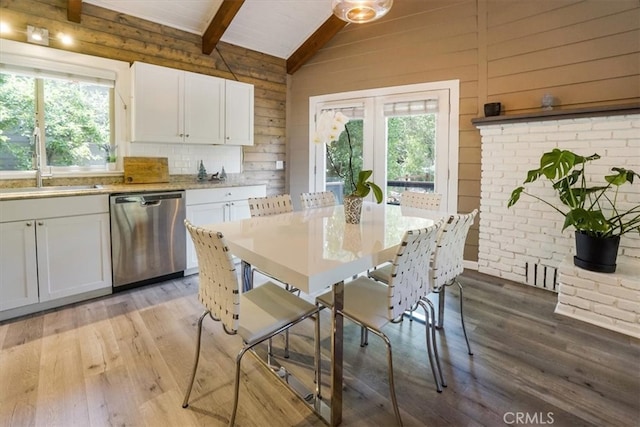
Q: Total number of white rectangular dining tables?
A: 1